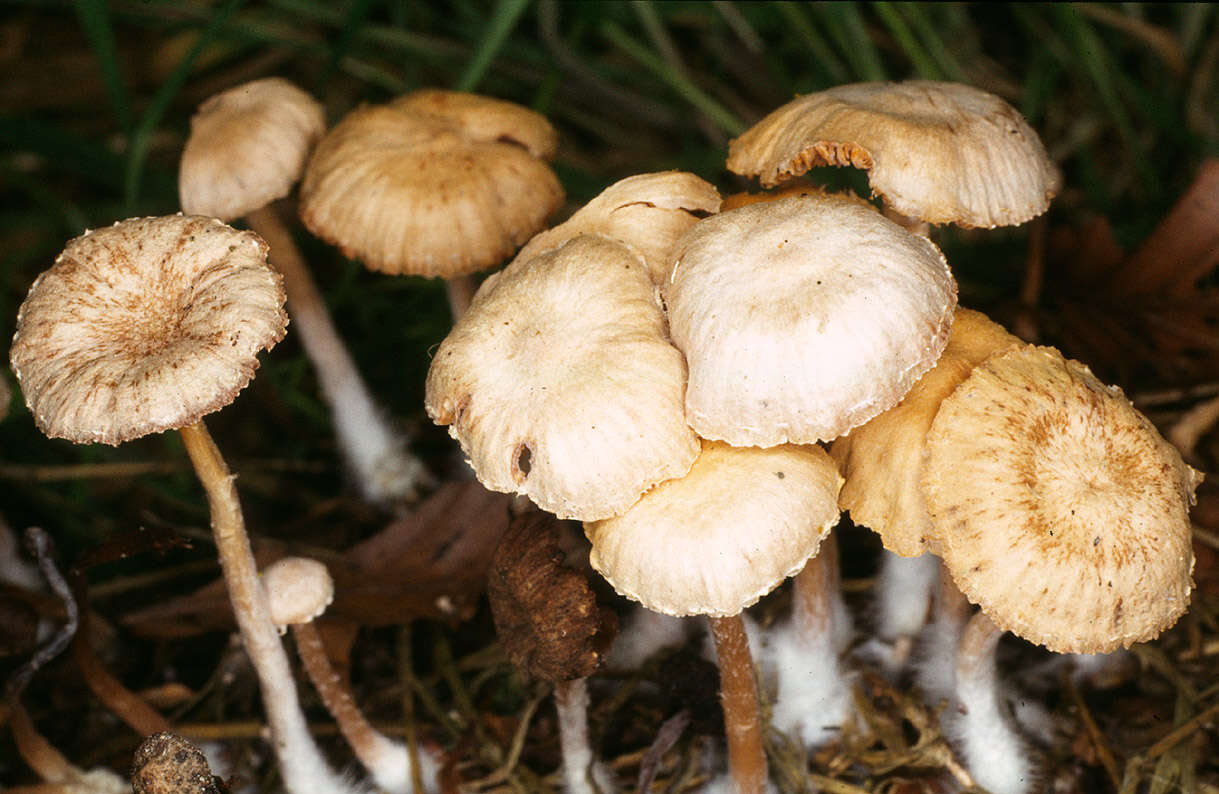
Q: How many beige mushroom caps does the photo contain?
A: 11